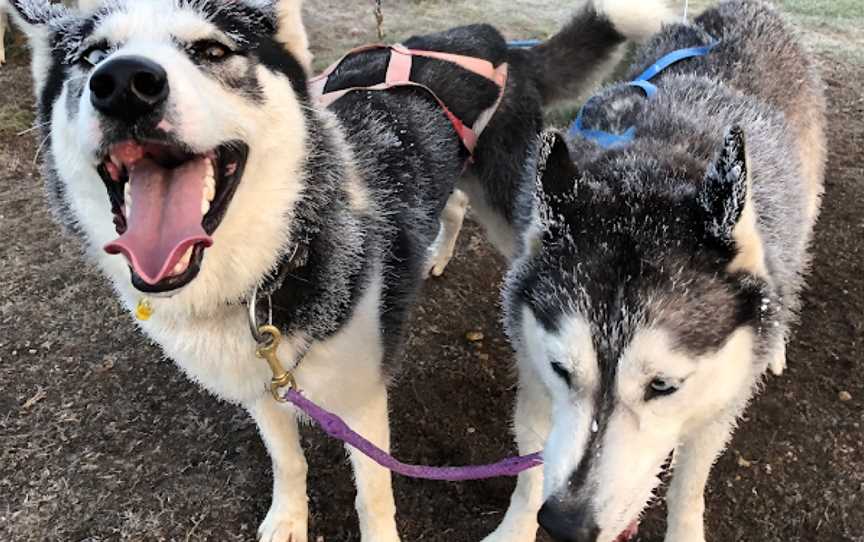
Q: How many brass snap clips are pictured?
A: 1